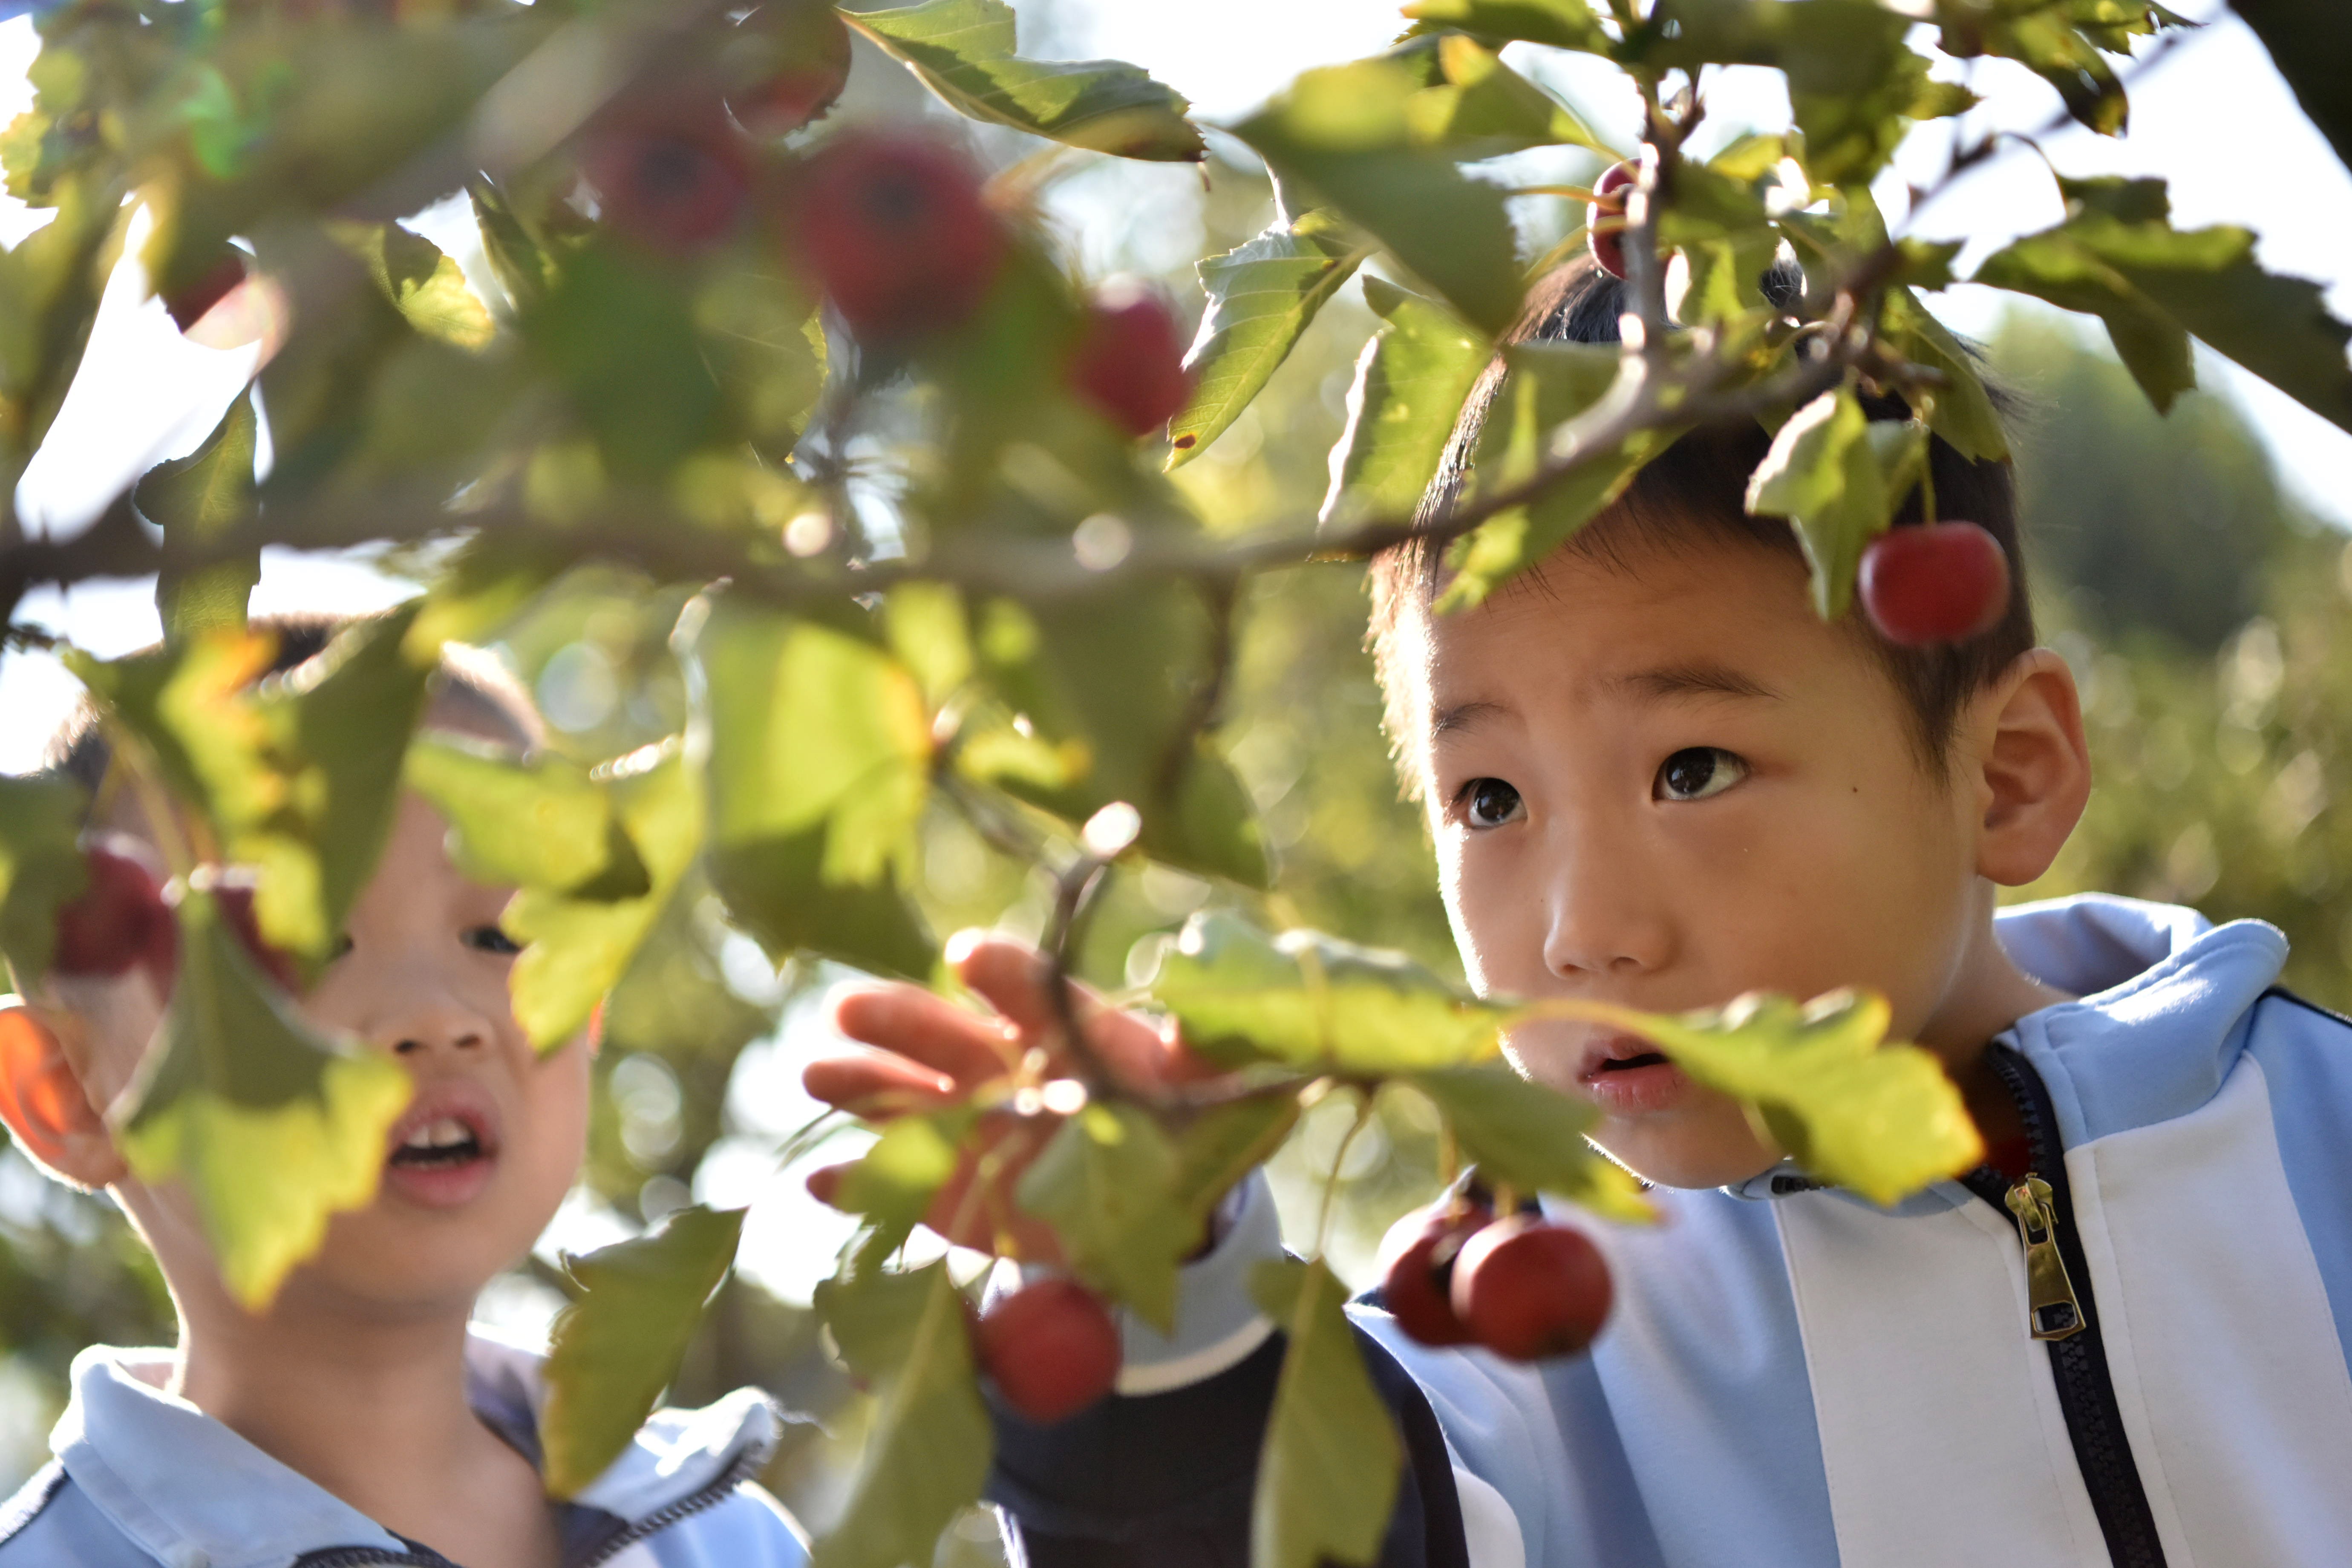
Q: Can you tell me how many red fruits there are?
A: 12